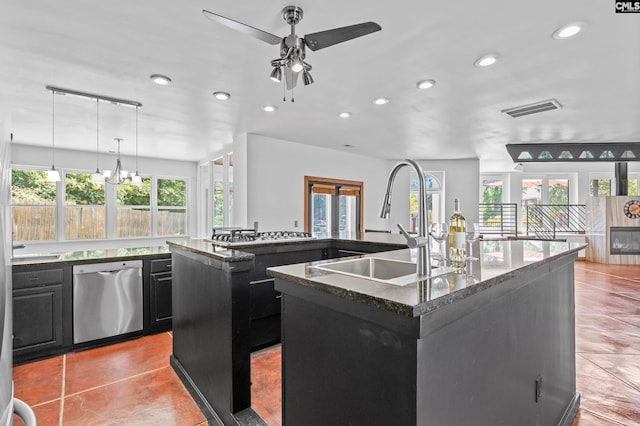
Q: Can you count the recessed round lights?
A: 8